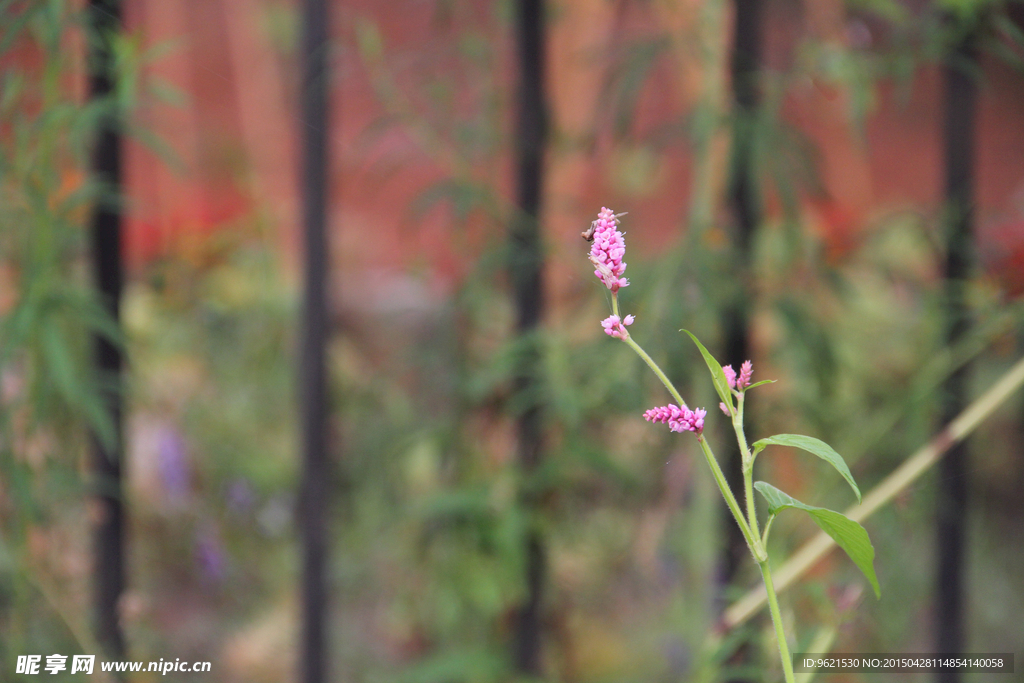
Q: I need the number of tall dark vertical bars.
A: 5